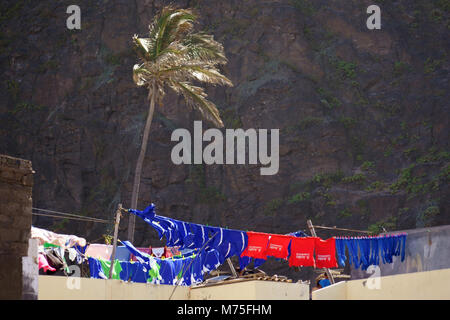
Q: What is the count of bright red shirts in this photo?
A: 4